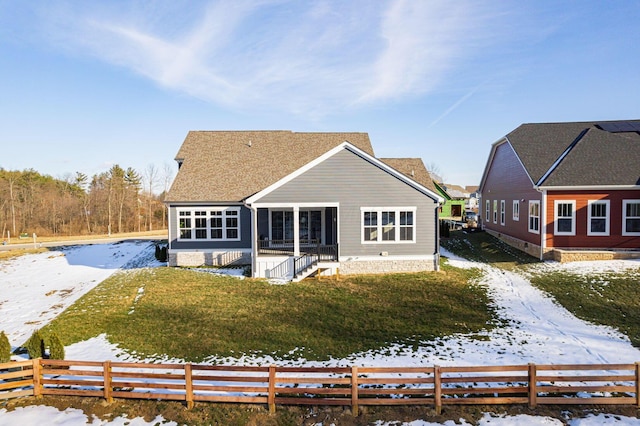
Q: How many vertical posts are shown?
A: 8